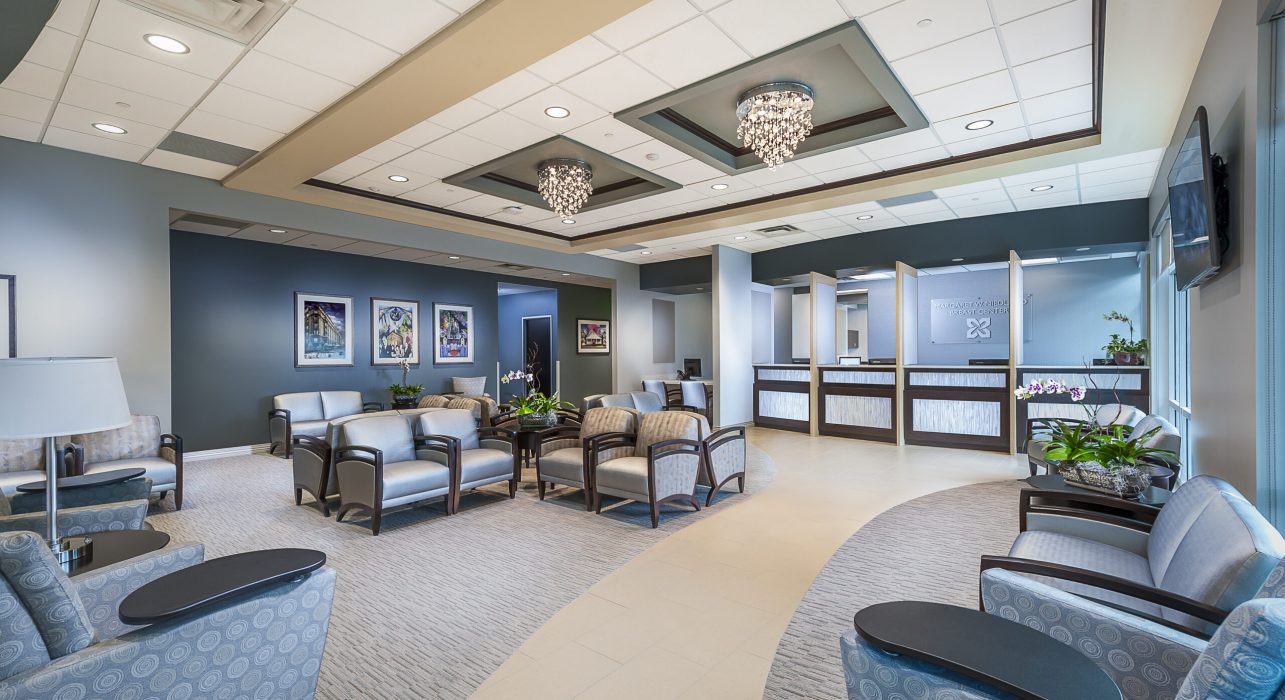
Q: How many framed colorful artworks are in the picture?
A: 4